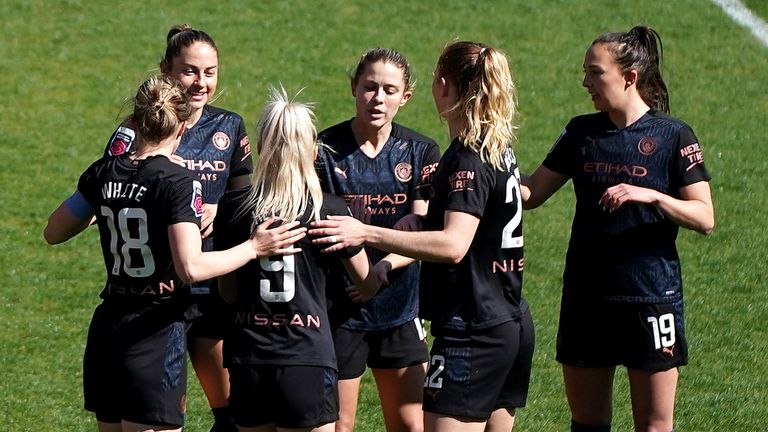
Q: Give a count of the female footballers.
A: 6